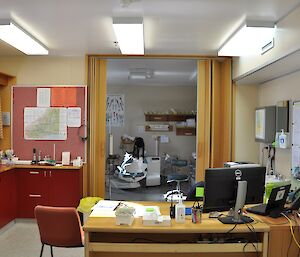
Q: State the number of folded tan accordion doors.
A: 2